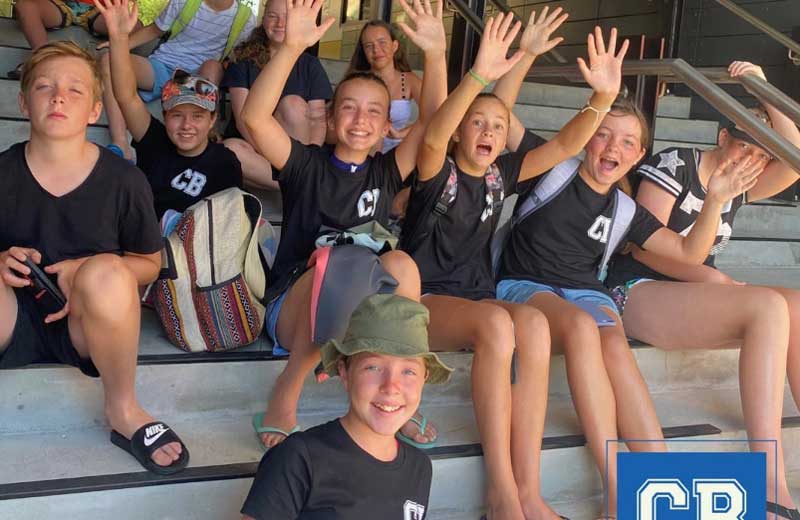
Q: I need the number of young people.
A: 11